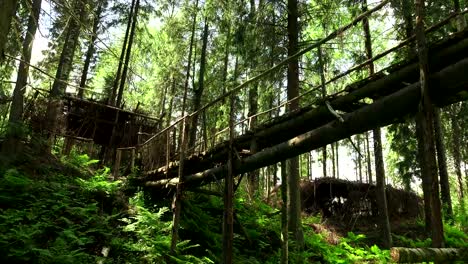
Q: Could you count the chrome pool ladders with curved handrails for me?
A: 0